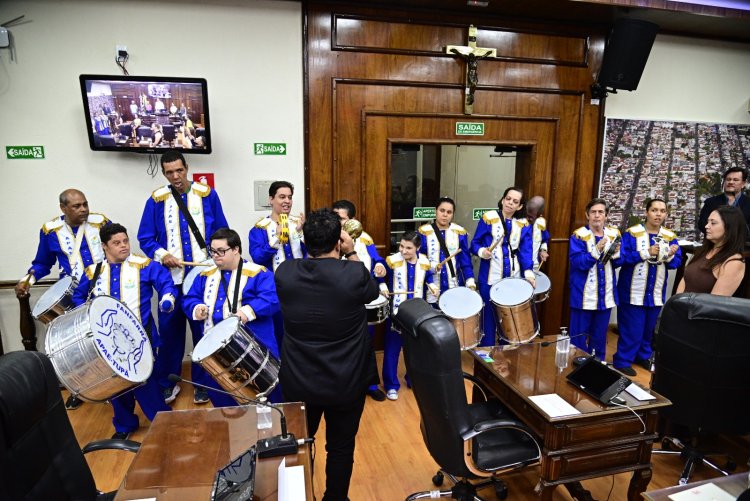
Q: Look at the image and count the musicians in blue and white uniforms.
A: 12